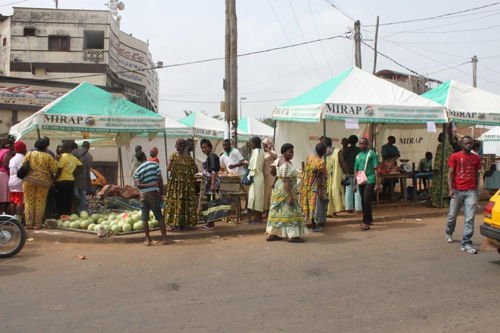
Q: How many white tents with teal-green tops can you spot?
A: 5